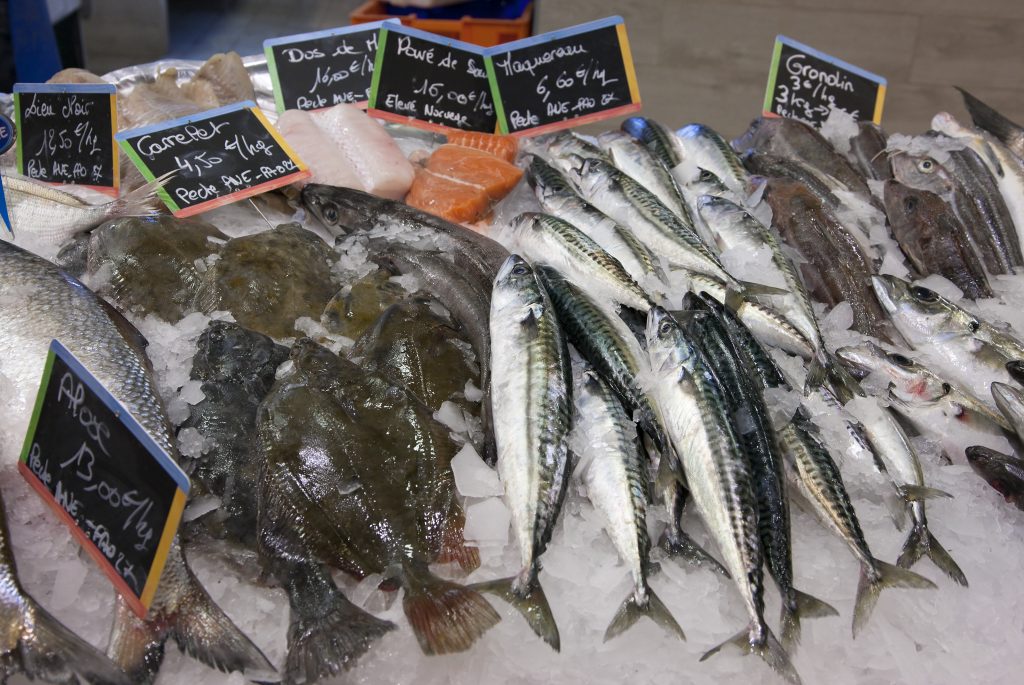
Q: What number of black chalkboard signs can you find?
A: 7